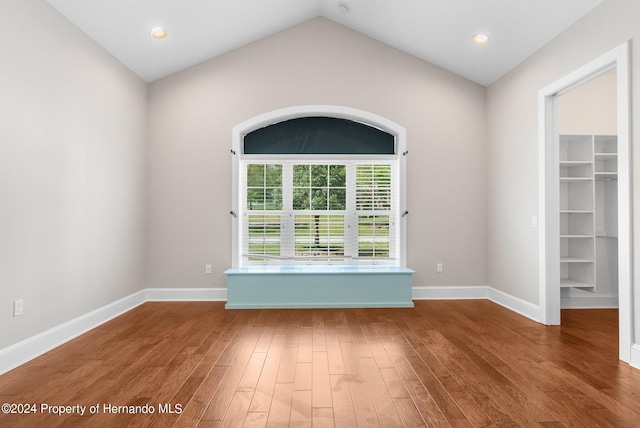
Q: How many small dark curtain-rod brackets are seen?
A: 4